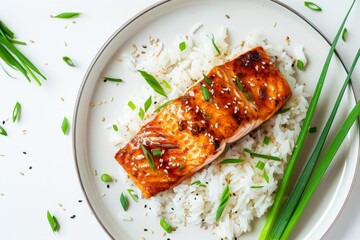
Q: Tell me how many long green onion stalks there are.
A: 3